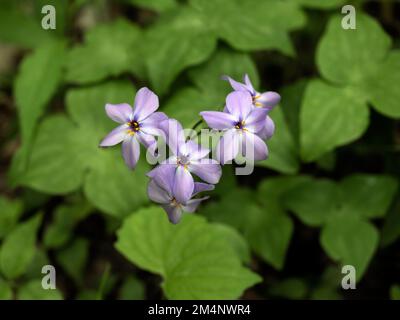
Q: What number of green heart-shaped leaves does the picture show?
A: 1